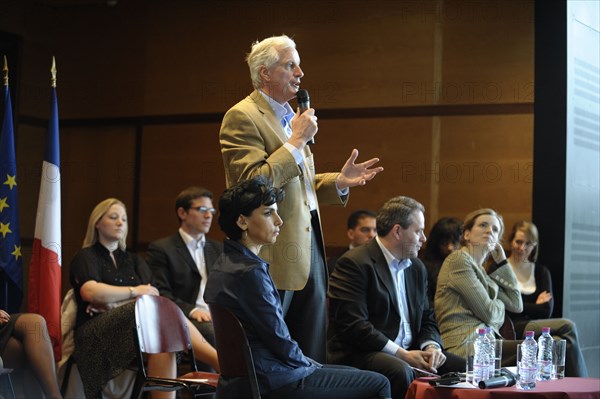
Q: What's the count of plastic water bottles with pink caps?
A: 3